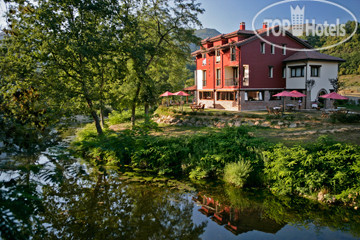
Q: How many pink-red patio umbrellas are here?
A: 5